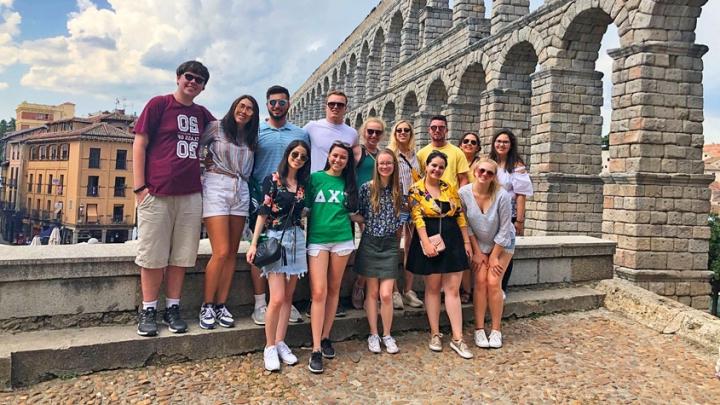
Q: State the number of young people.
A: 14